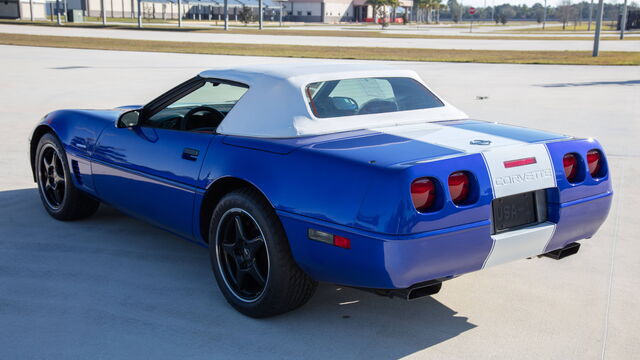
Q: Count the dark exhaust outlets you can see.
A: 2